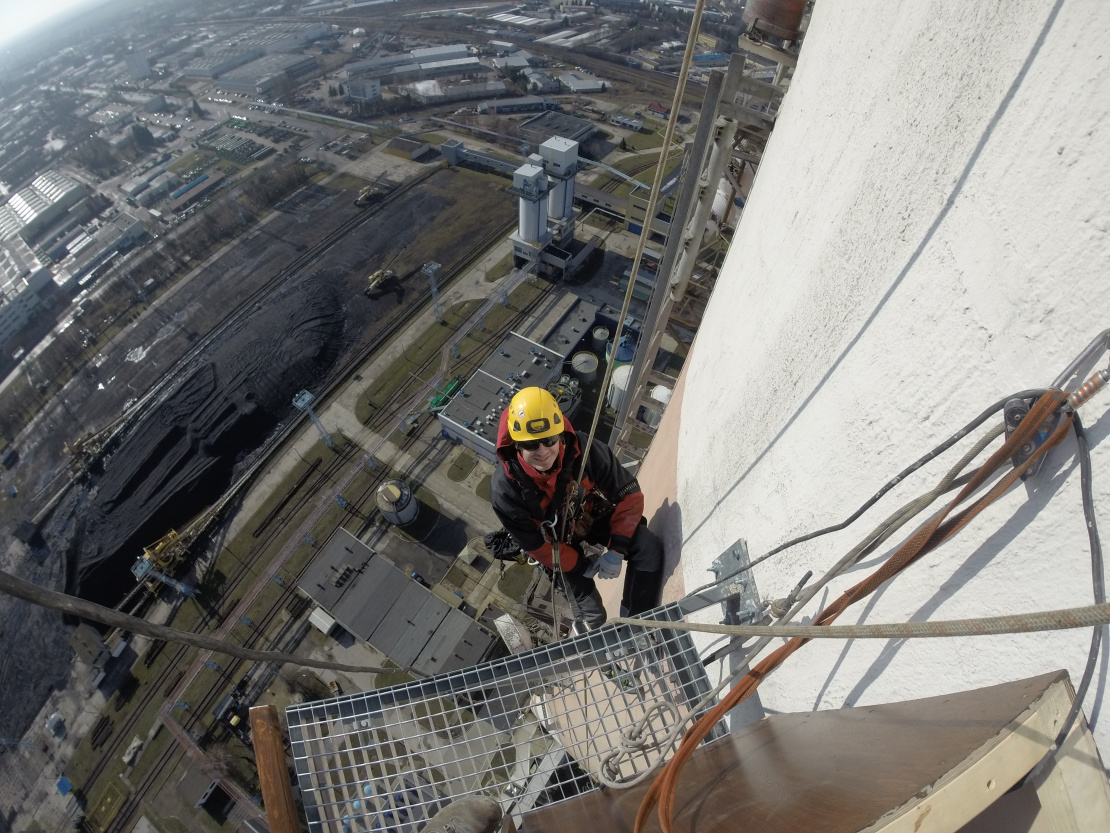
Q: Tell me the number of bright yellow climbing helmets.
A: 1